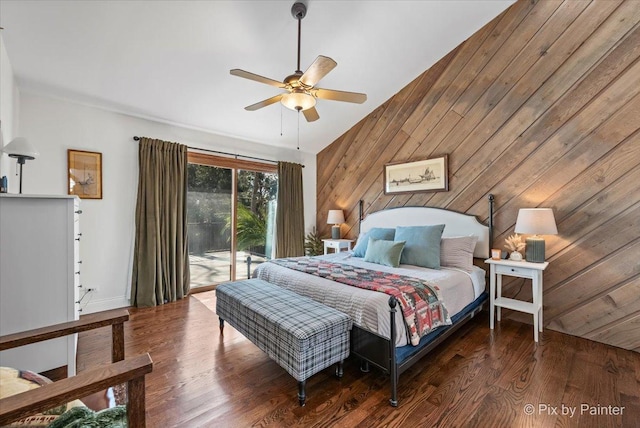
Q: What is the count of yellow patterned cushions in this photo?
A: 1